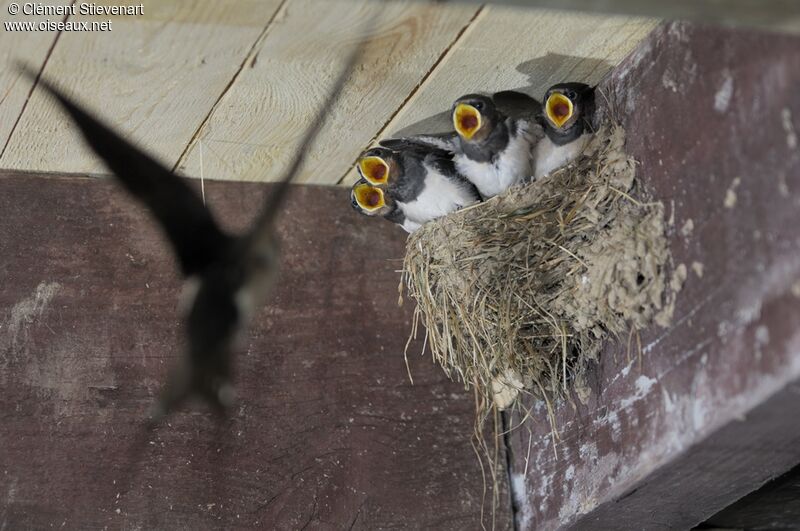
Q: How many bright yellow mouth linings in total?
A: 4